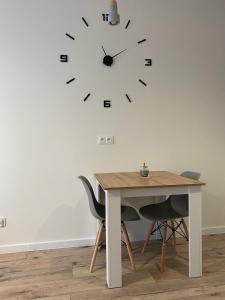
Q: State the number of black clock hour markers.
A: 12